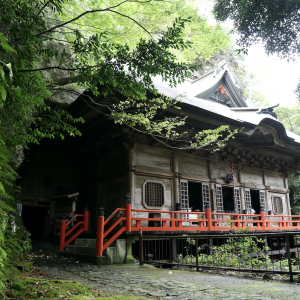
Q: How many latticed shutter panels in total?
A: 6